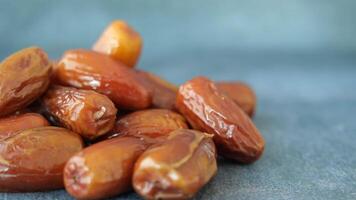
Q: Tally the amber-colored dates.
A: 12